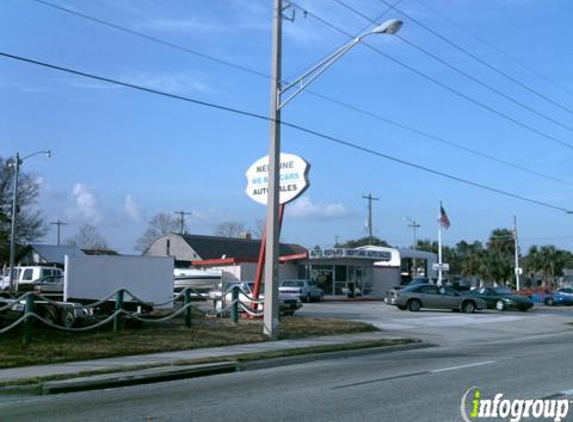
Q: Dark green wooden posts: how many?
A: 4